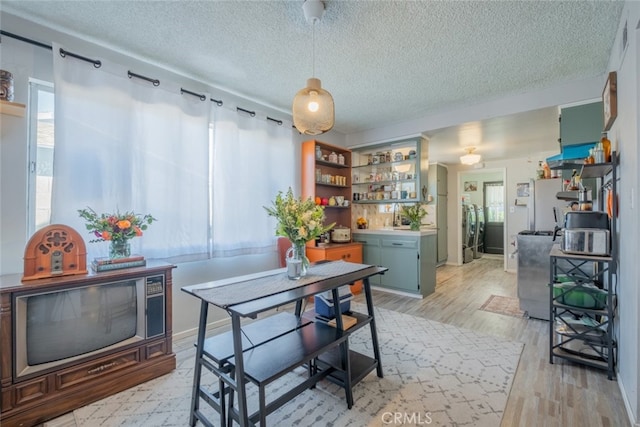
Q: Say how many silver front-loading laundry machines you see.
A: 2